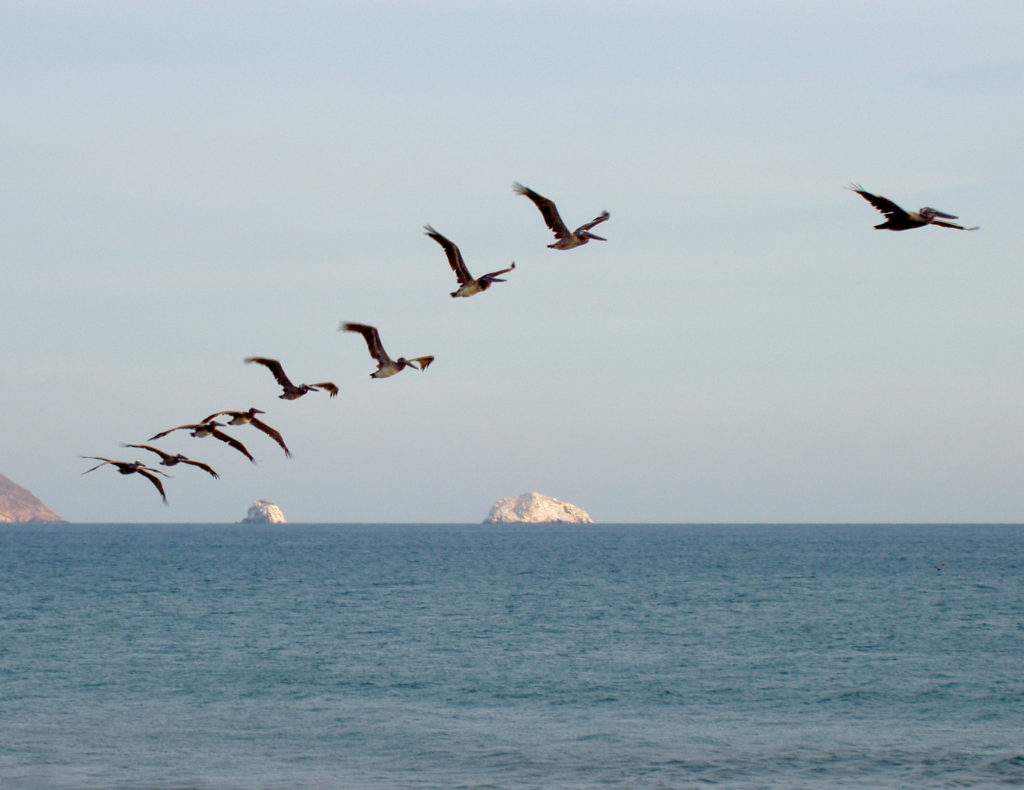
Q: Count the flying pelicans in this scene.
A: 9